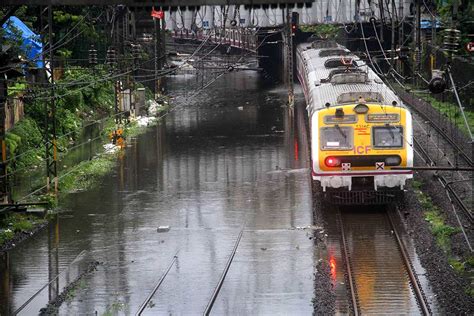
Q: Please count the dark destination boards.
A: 2